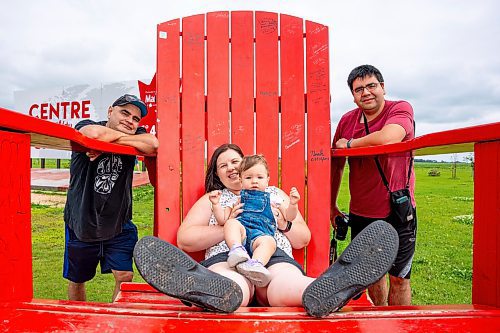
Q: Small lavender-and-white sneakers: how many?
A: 2